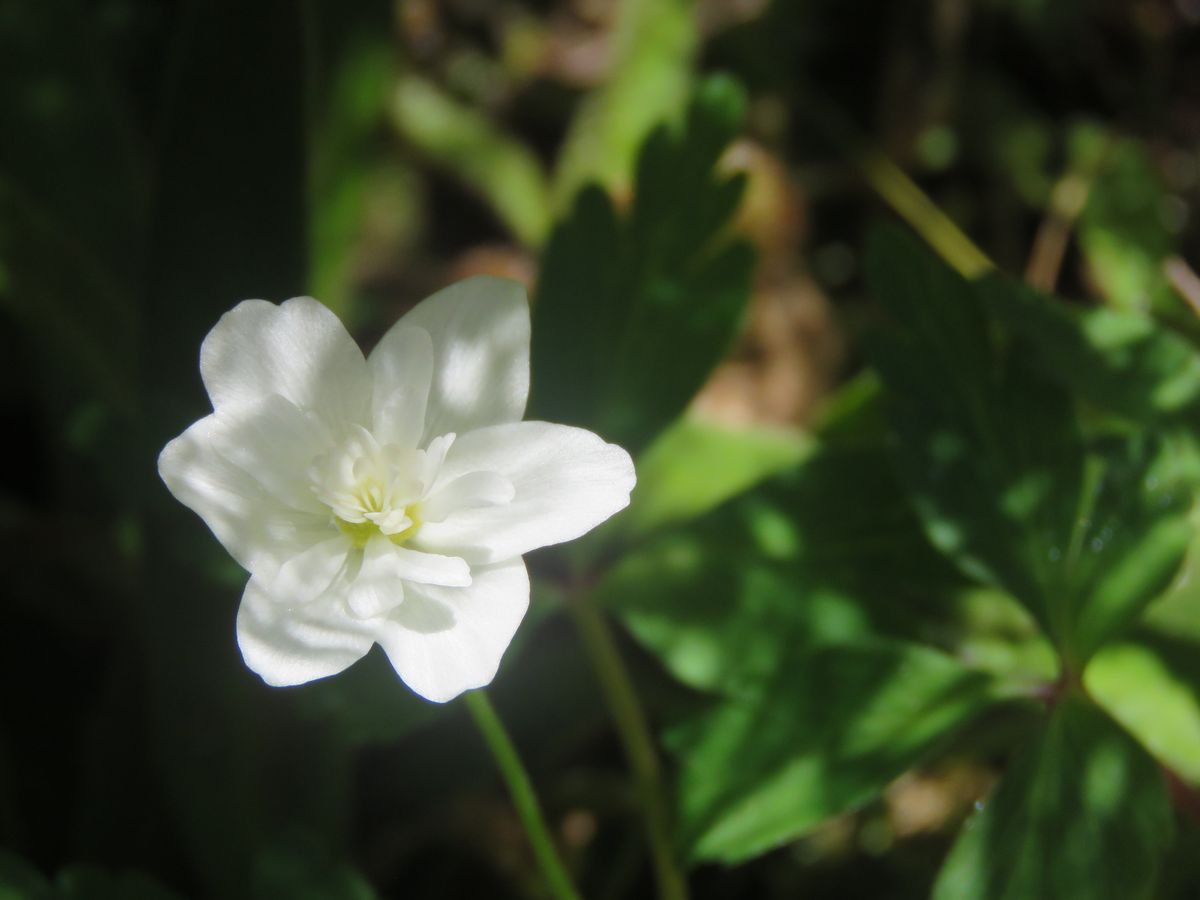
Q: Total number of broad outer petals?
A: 6